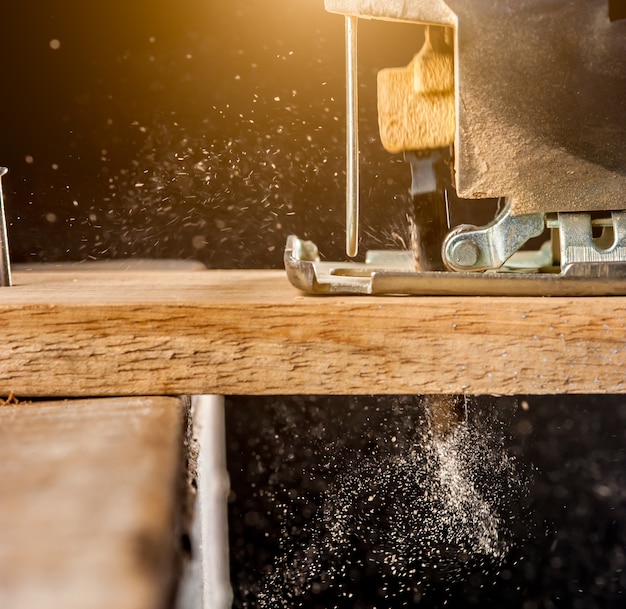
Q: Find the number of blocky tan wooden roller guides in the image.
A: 1